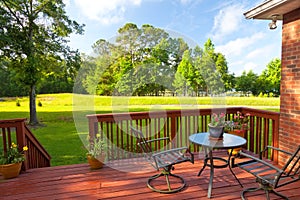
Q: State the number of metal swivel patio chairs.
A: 2